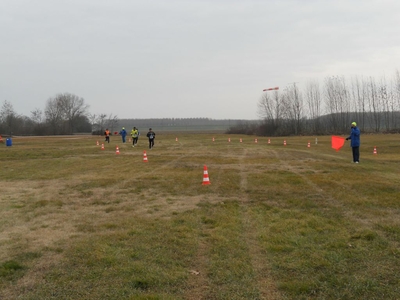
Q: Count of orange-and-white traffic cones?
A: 15